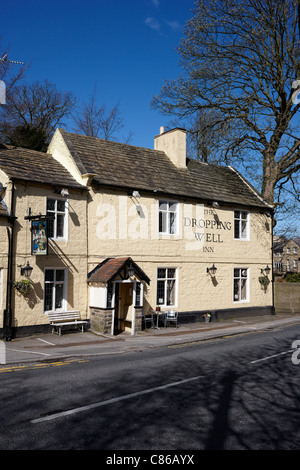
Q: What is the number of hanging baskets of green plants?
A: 2